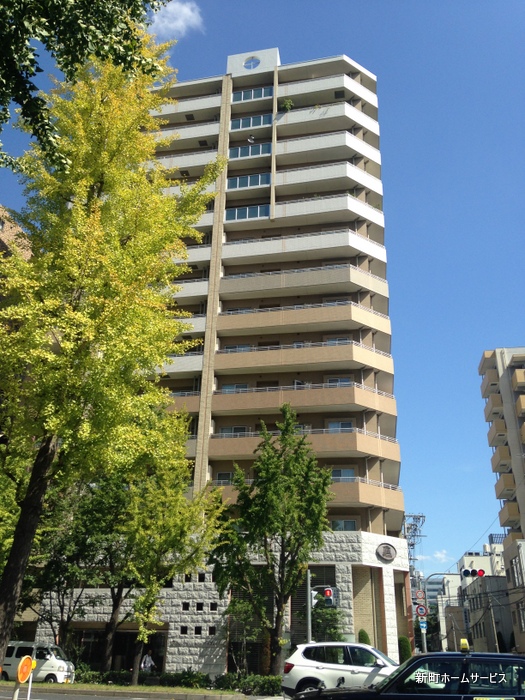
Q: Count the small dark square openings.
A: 9